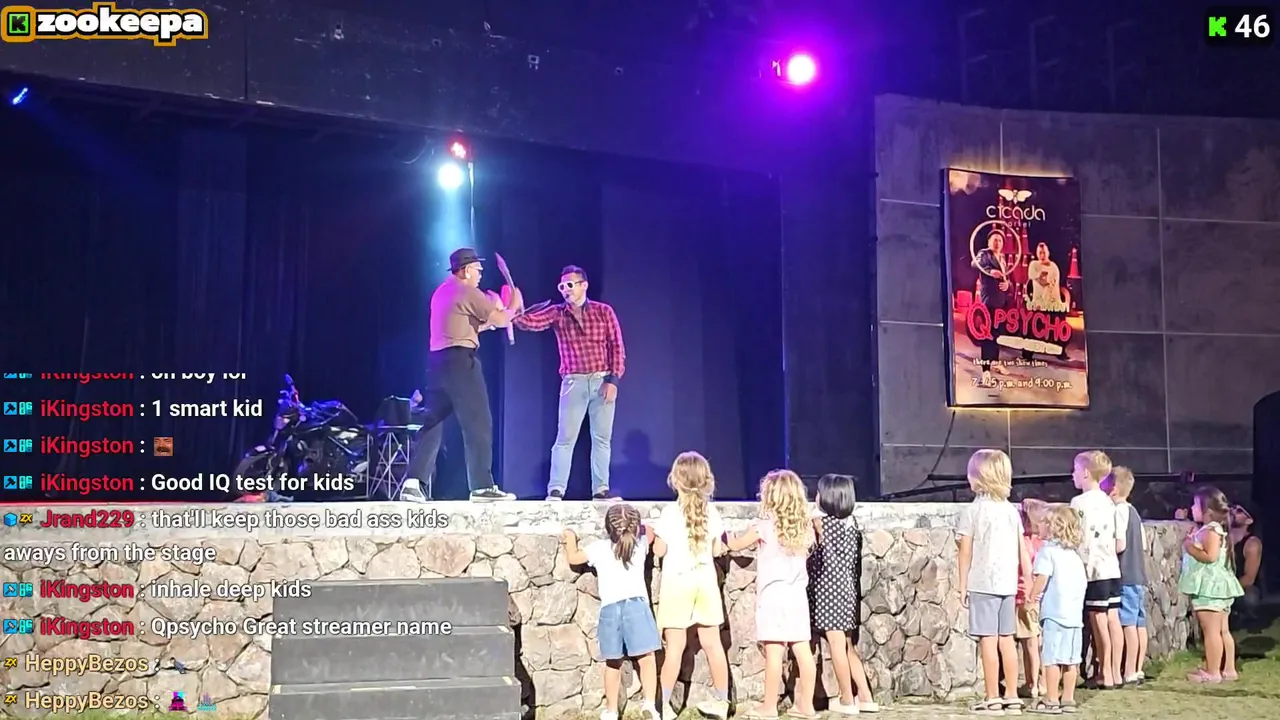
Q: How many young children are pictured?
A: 10